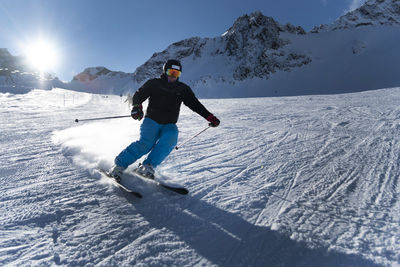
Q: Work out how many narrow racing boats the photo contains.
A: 0